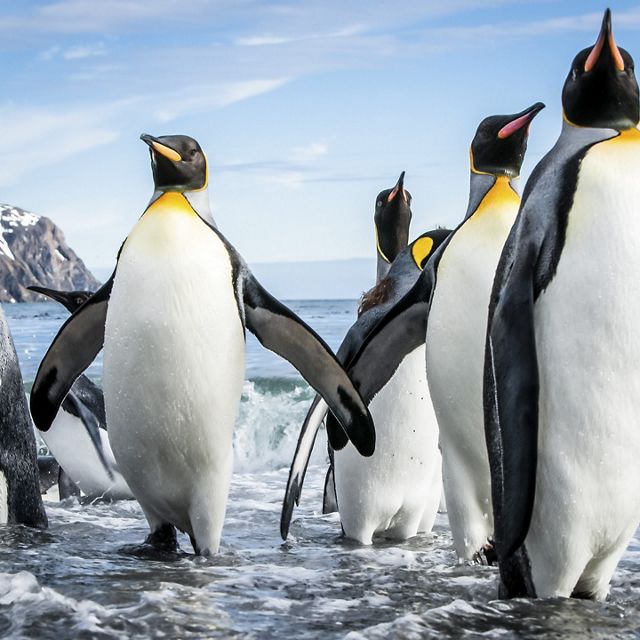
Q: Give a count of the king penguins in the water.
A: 7